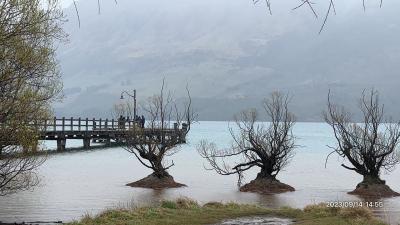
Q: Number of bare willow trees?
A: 3